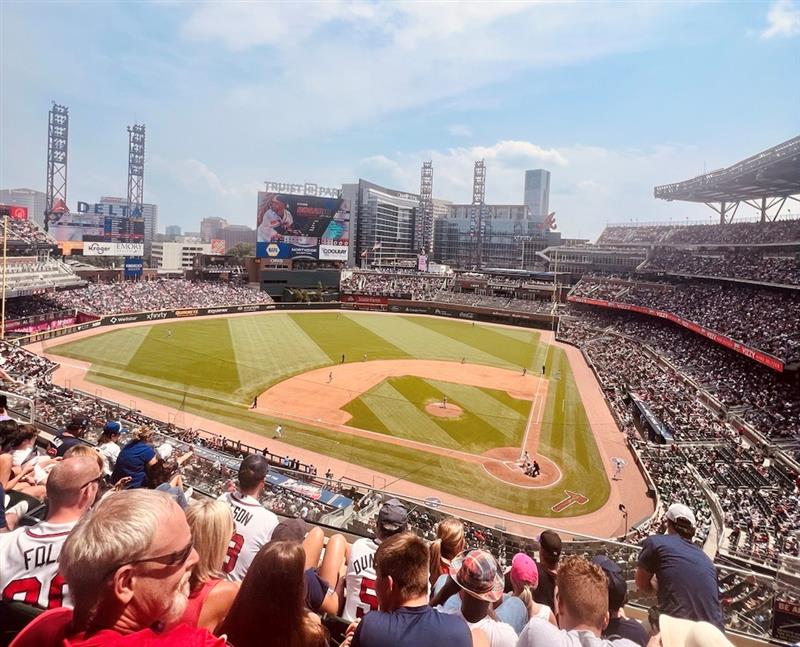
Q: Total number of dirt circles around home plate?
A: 1